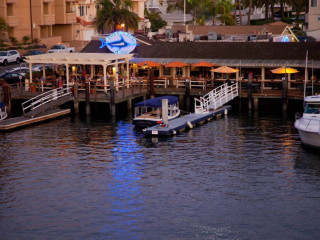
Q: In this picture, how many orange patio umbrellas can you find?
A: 5